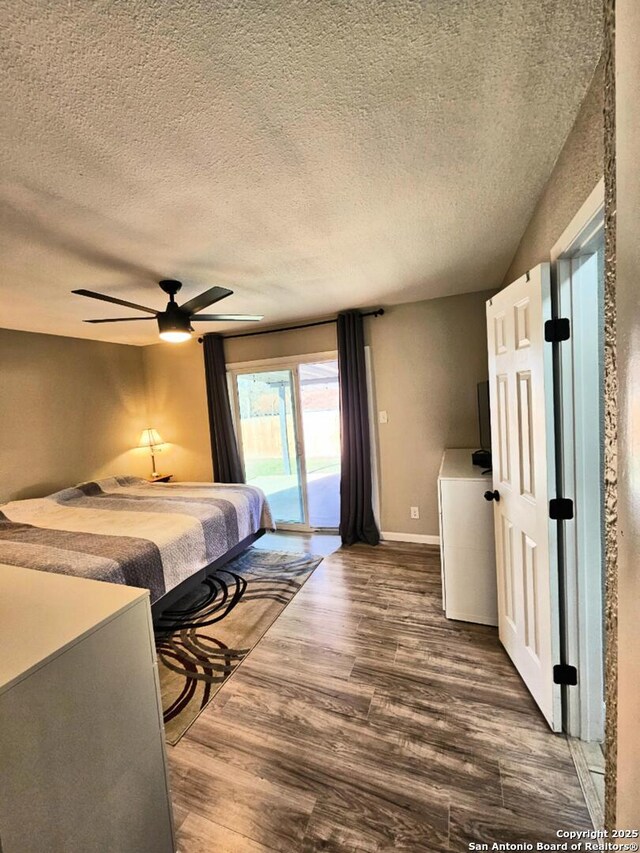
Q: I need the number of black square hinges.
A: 3